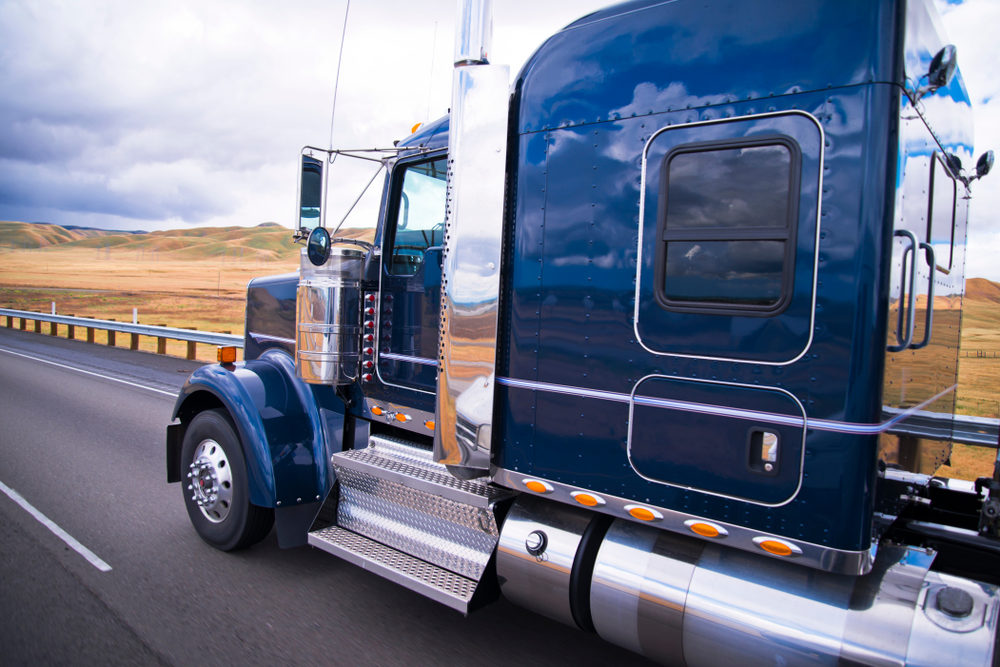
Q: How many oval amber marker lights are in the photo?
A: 8